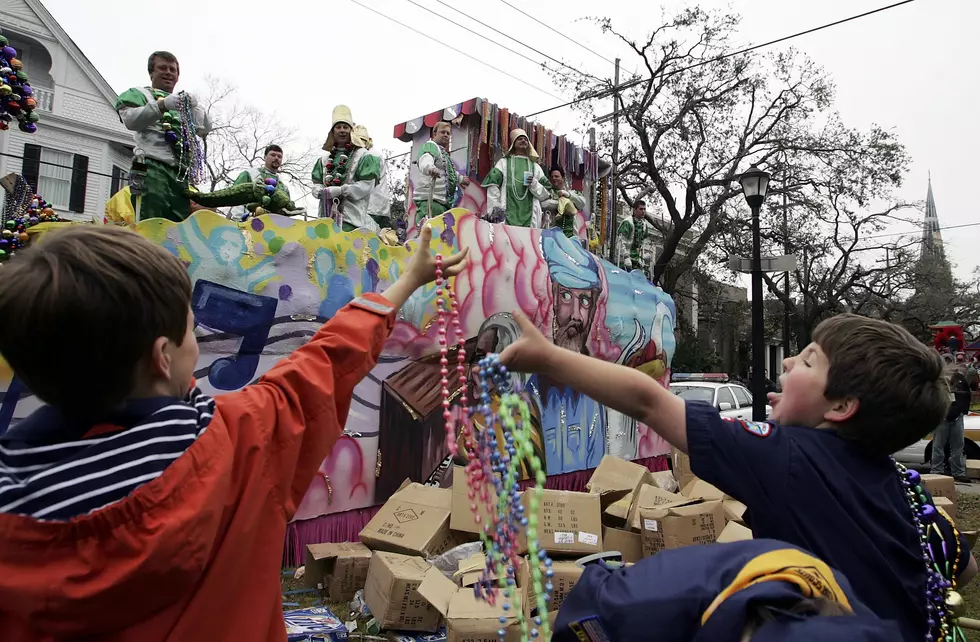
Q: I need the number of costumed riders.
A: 8